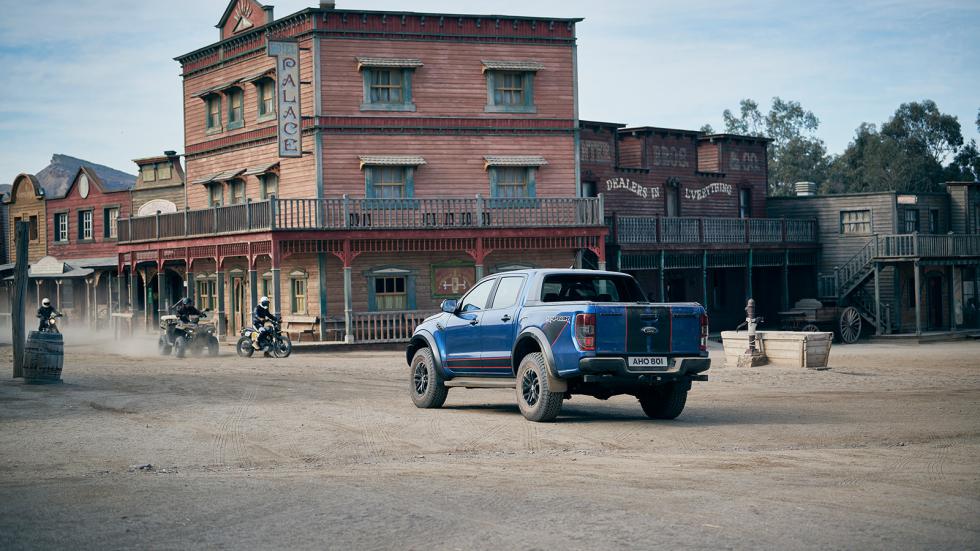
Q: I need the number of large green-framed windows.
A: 5